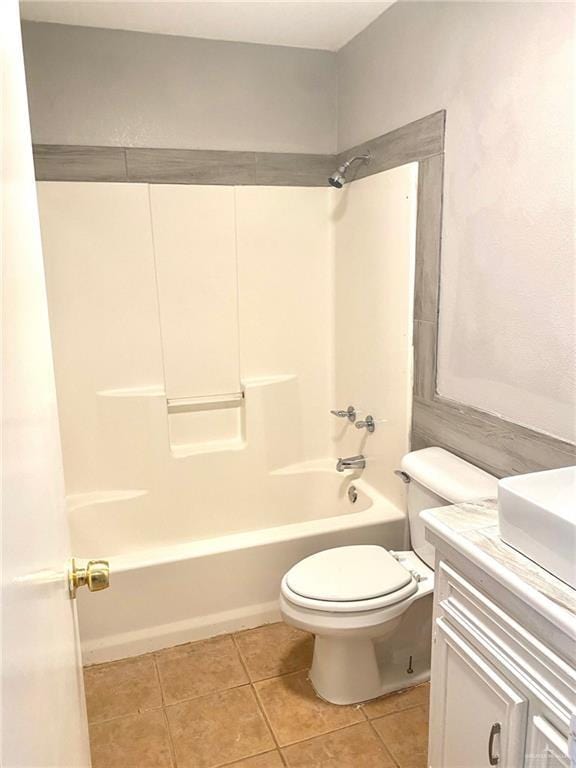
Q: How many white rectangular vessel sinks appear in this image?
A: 1